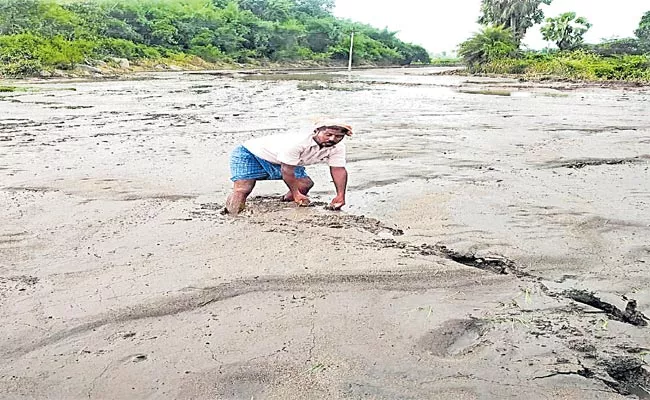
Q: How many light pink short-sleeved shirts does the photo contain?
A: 1